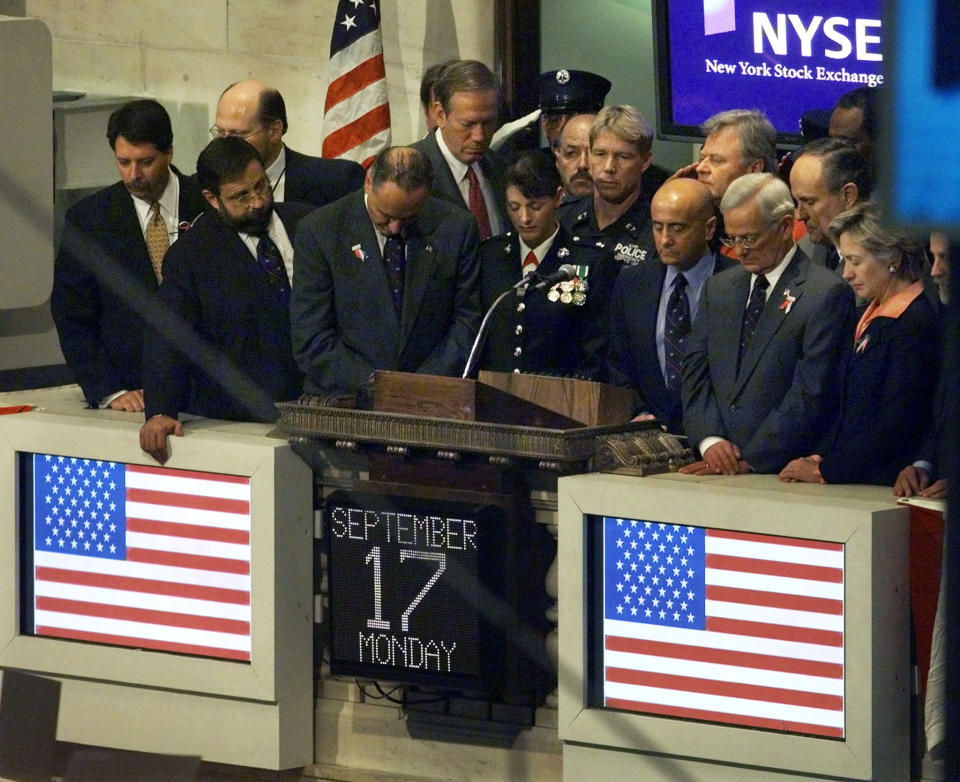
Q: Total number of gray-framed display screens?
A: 2